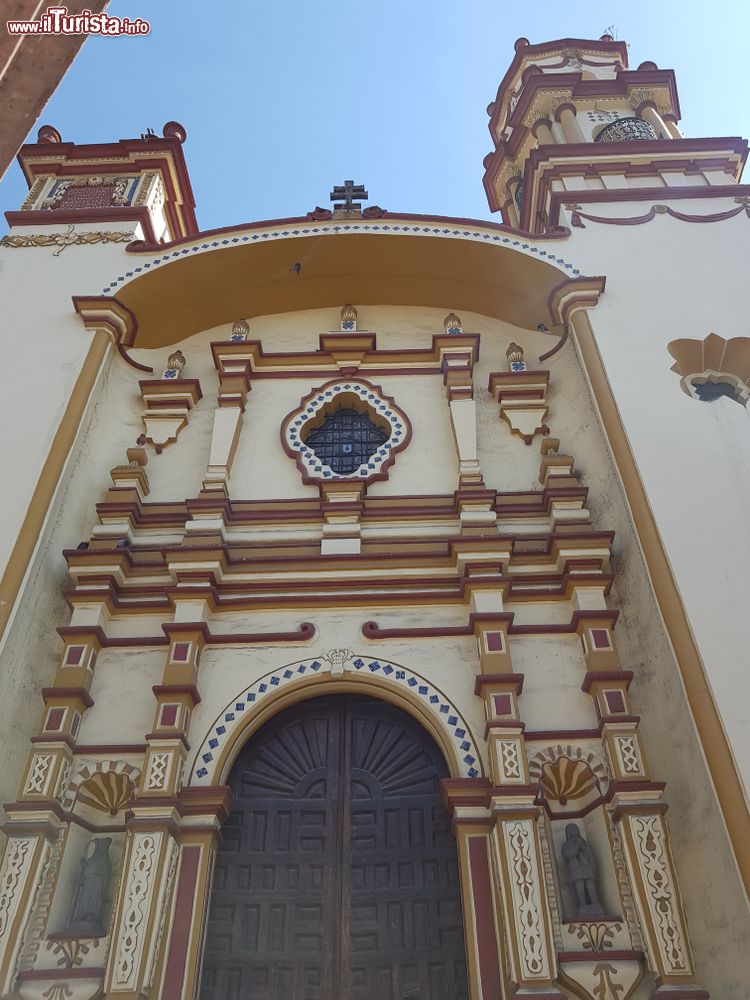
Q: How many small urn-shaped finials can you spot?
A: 5